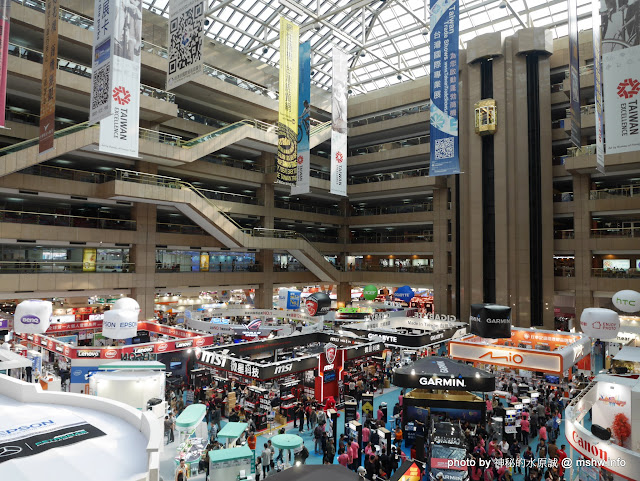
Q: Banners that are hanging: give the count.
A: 12